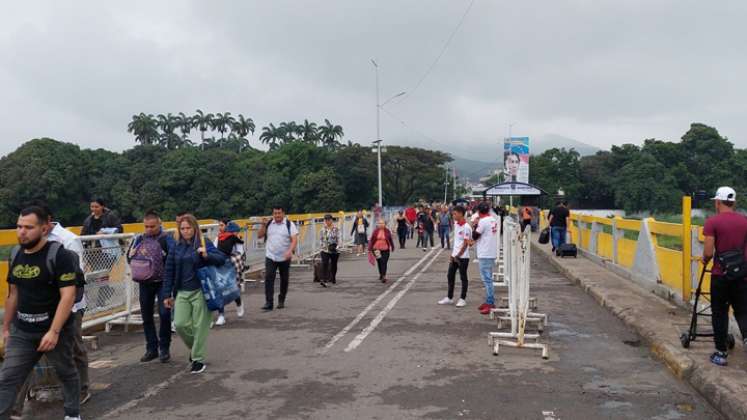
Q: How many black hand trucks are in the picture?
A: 1